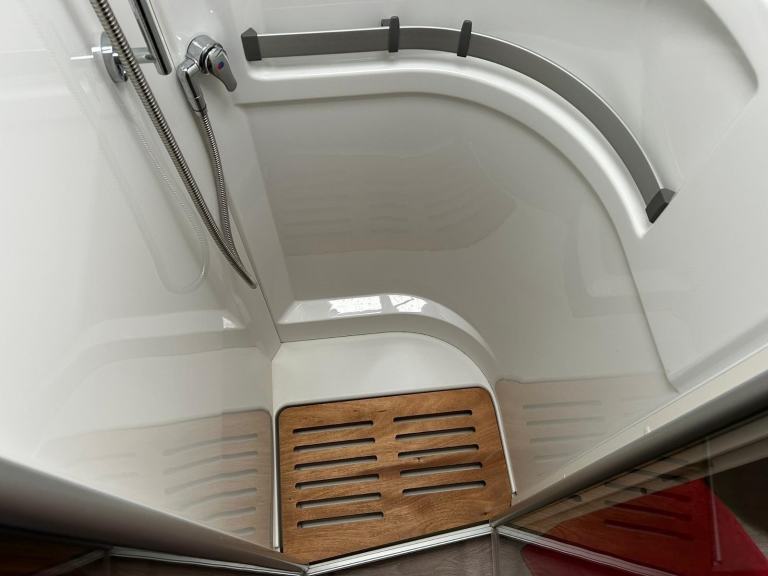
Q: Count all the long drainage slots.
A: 11